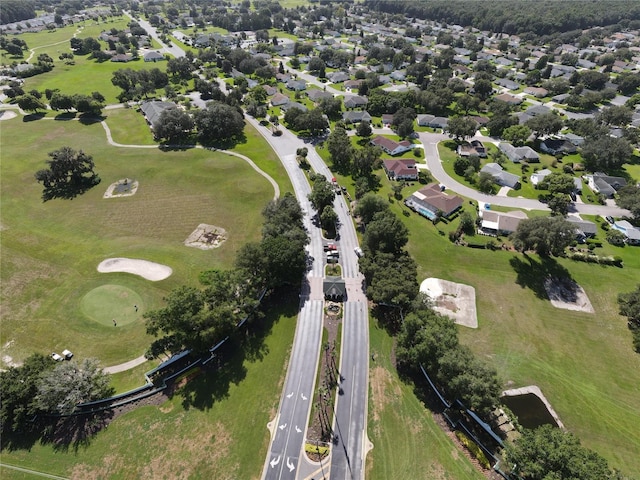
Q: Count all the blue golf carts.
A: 0